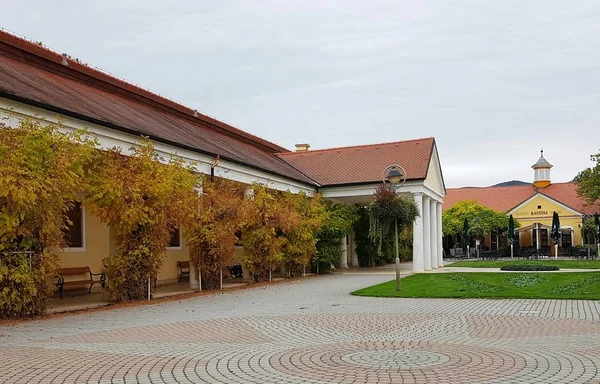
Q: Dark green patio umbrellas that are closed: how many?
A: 4